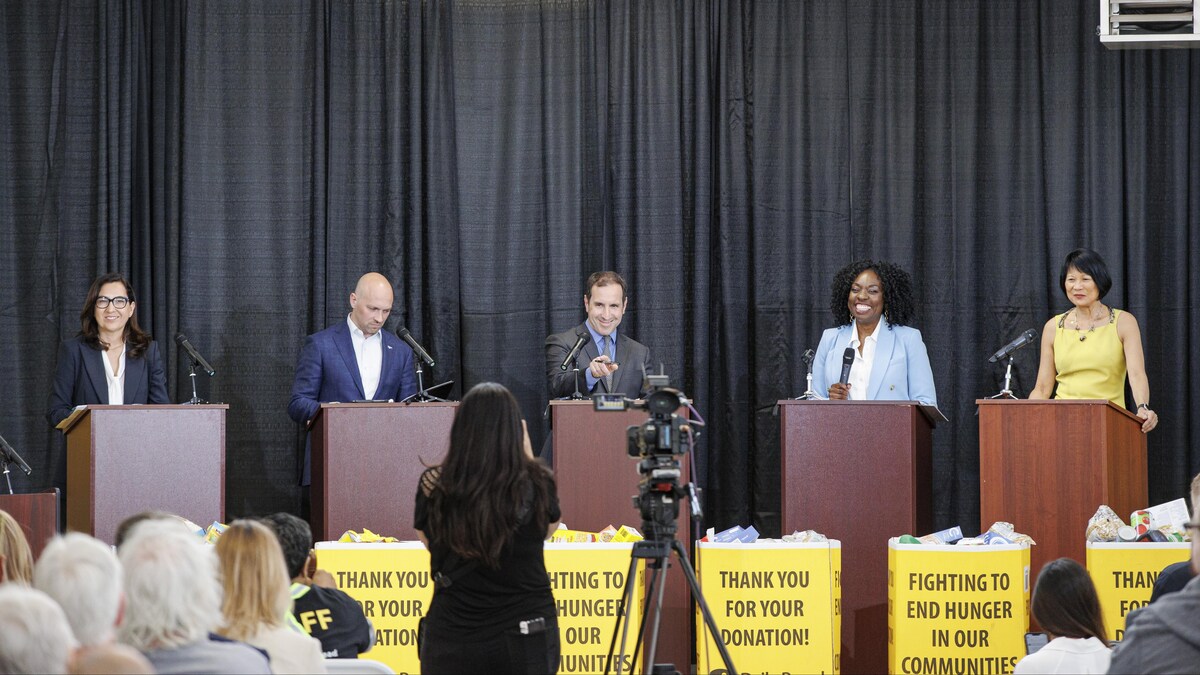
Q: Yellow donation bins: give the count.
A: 5